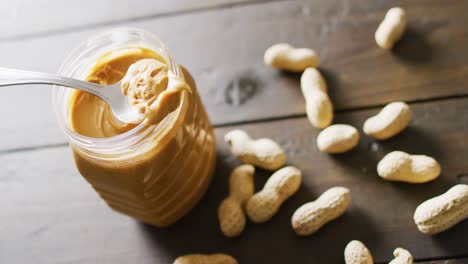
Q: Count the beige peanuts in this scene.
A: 14